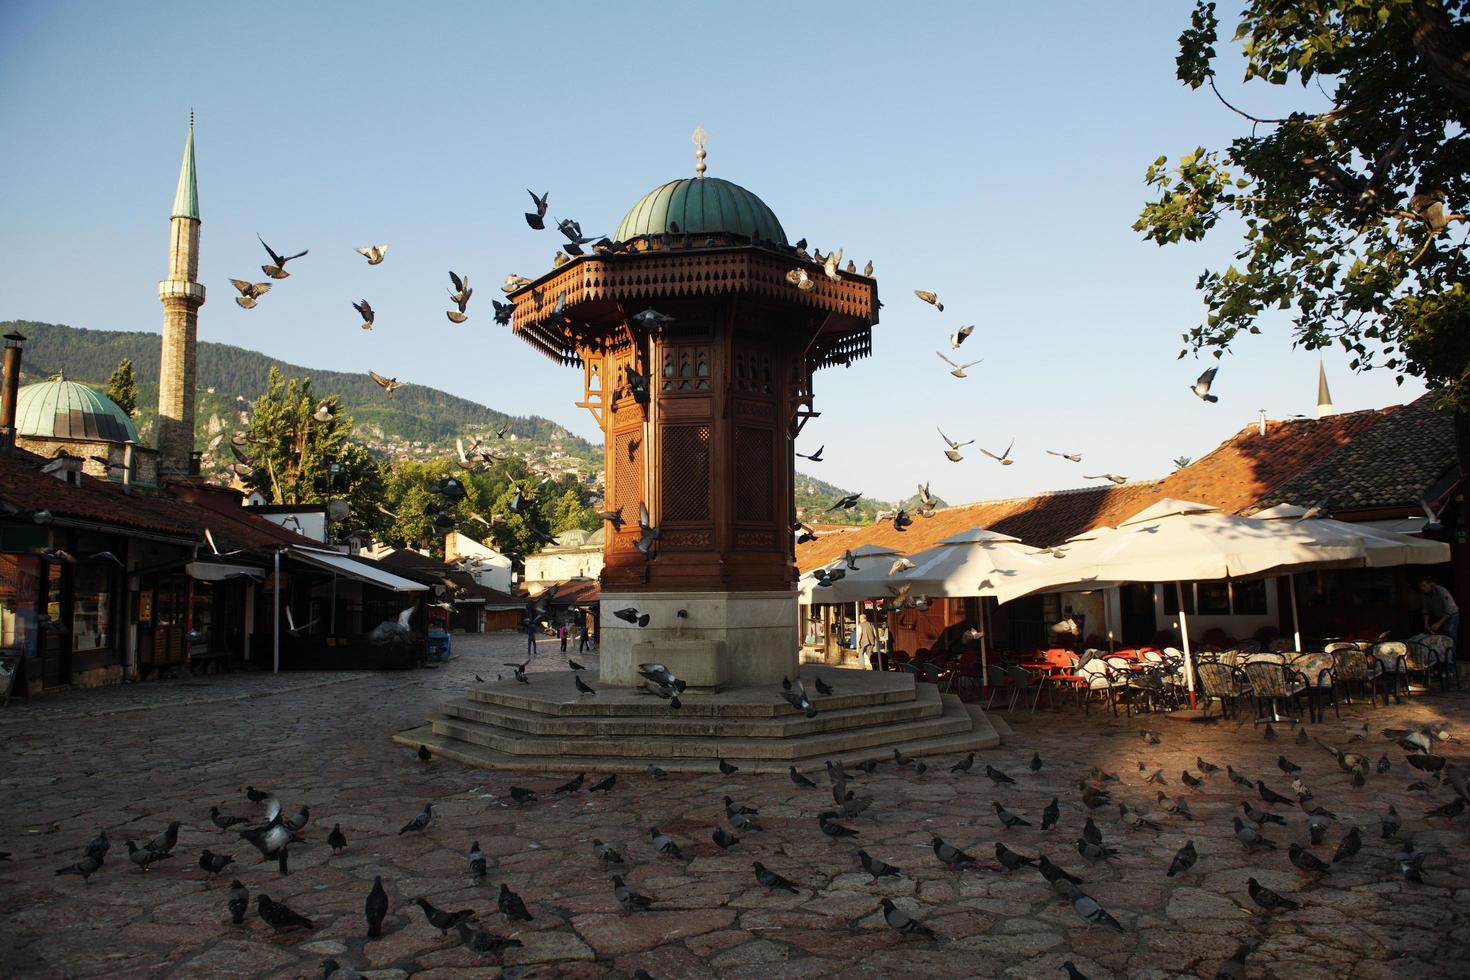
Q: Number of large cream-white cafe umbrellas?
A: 5